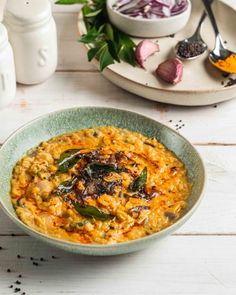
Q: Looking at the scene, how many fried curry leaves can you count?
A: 5